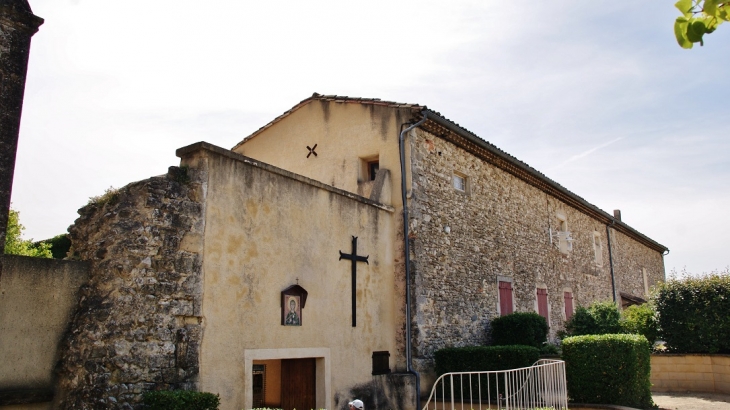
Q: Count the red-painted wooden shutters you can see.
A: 3